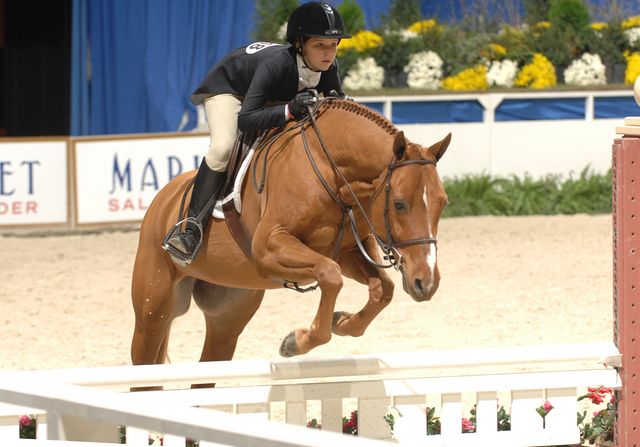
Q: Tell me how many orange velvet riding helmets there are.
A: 0